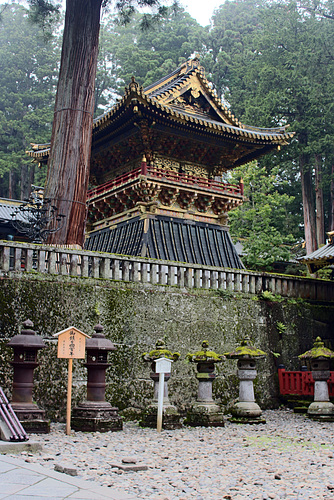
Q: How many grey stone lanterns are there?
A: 4